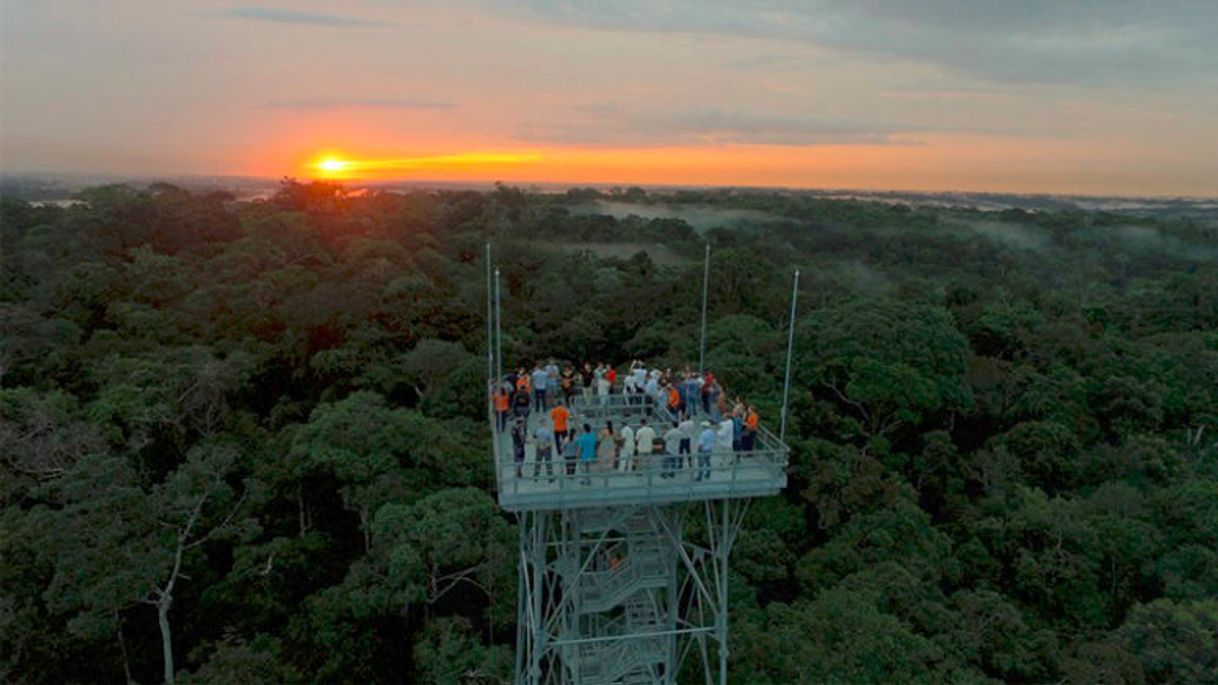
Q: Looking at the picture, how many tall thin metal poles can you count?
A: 4